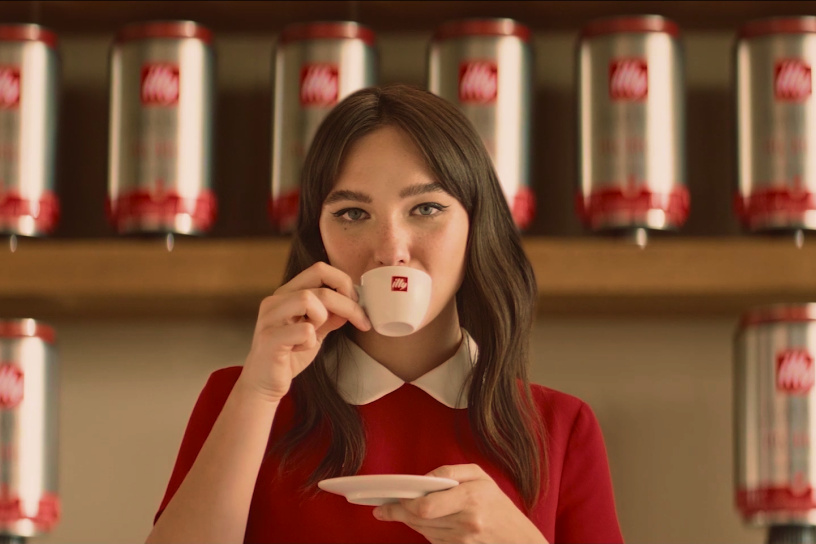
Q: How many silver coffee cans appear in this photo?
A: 8